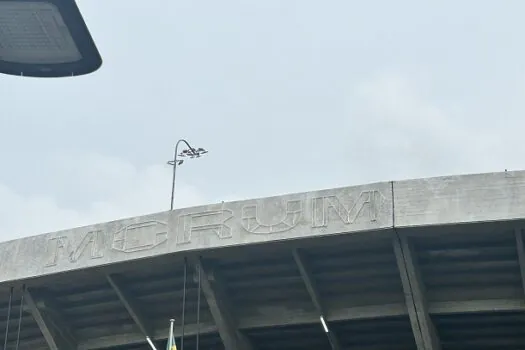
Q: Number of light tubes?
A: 2